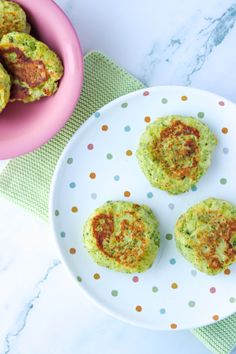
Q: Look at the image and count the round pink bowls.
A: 1